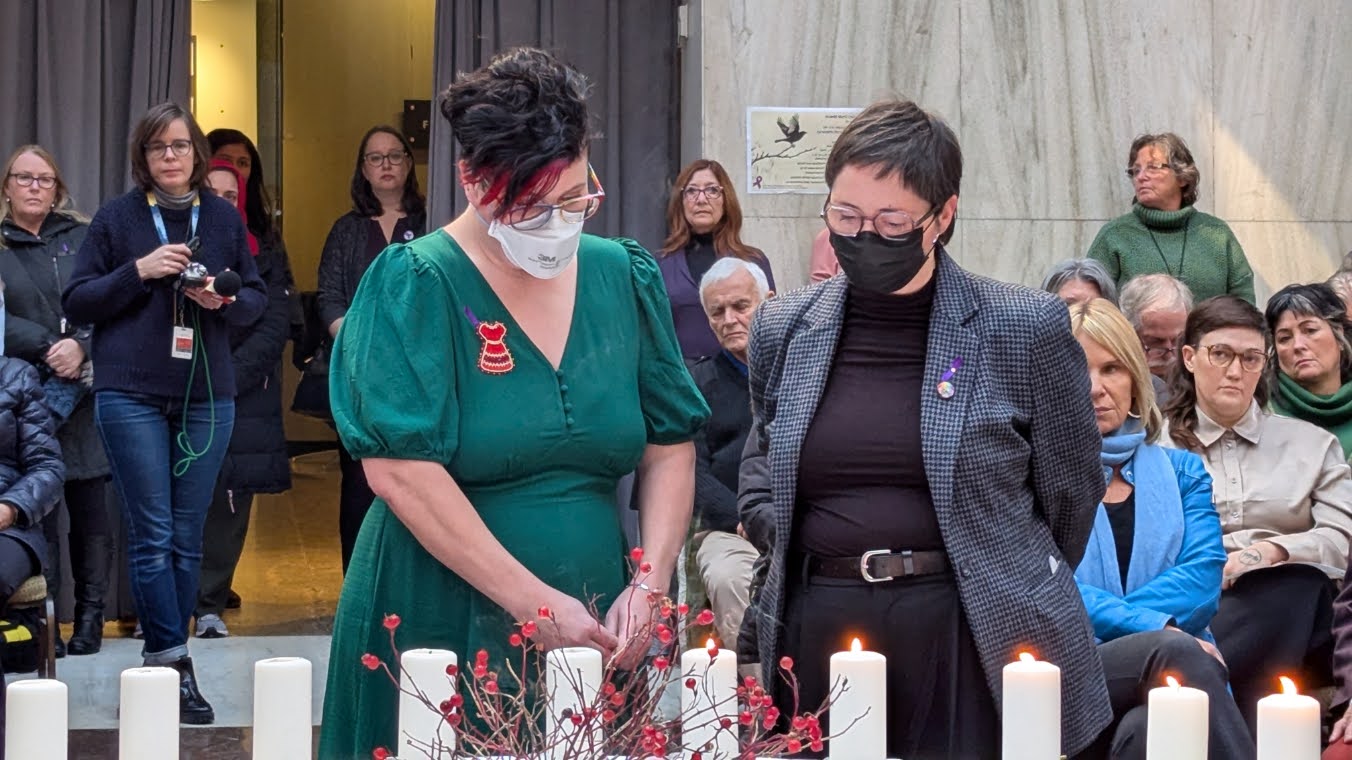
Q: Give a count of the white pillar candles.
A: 10